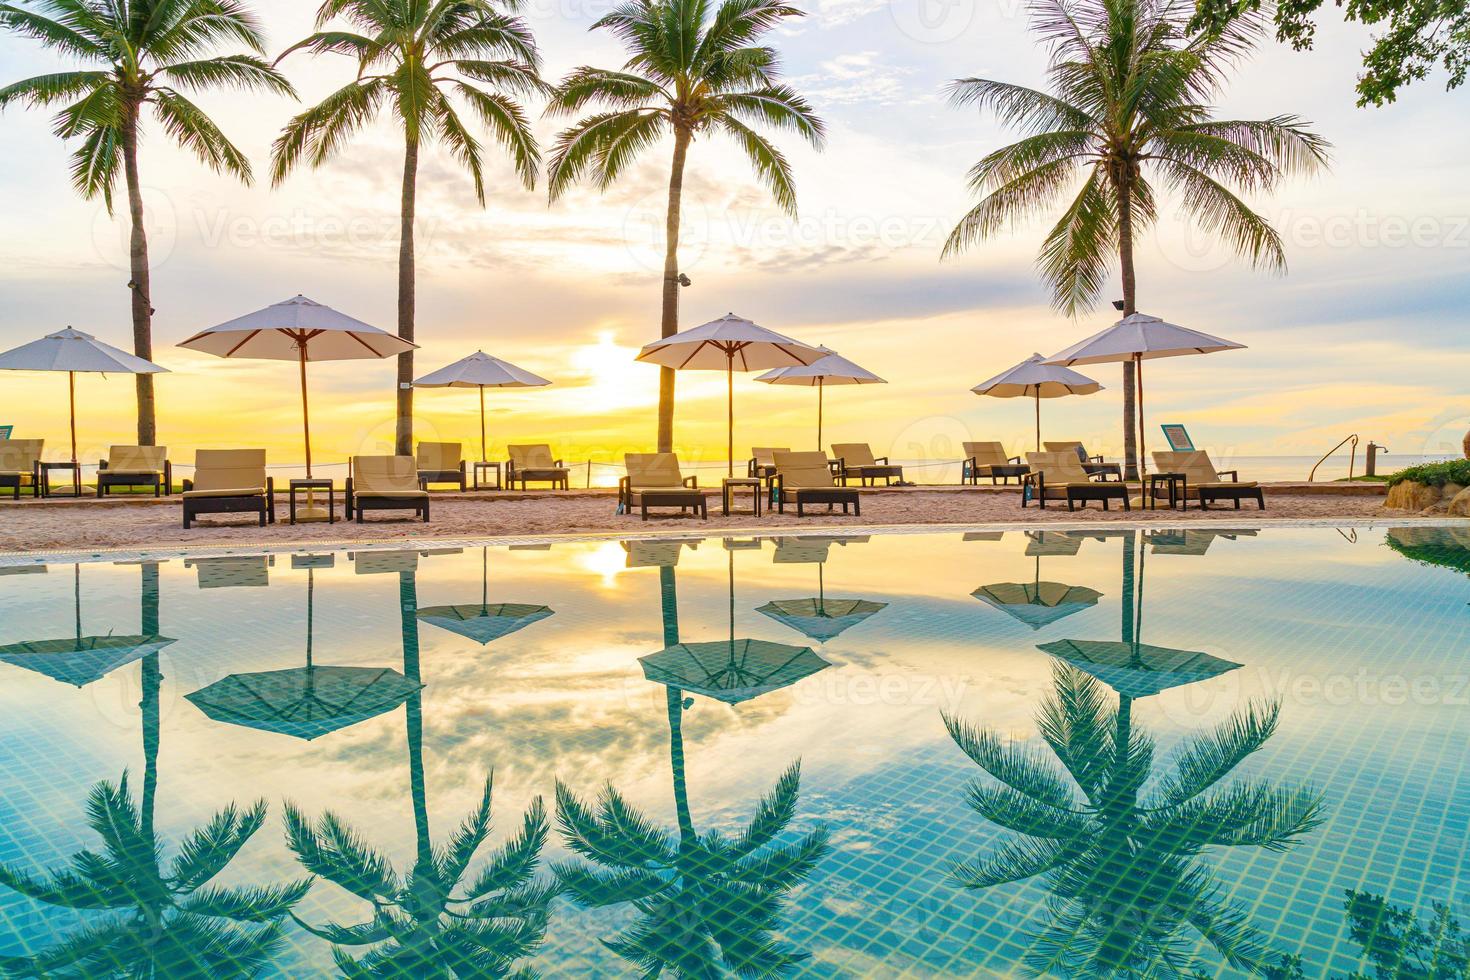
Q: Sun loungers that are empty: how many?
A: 14